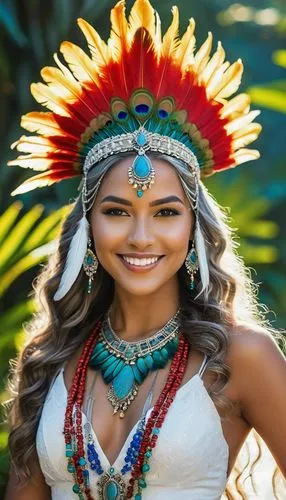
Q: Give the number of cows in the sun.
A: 0